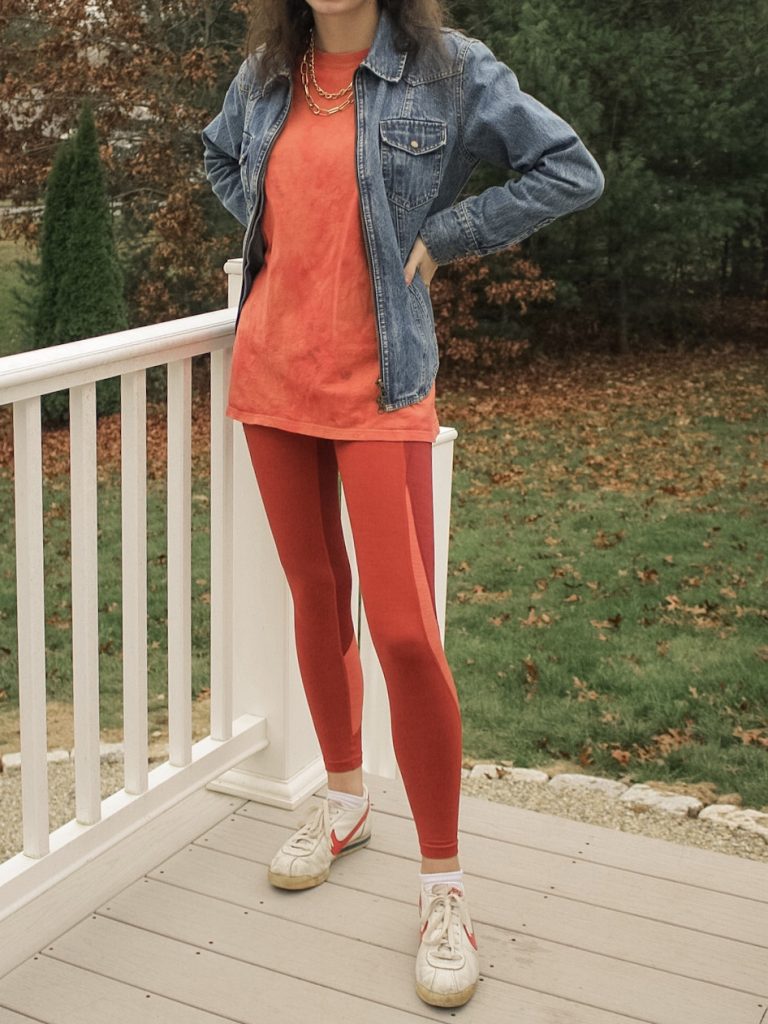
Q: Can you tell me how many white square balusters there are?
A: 5